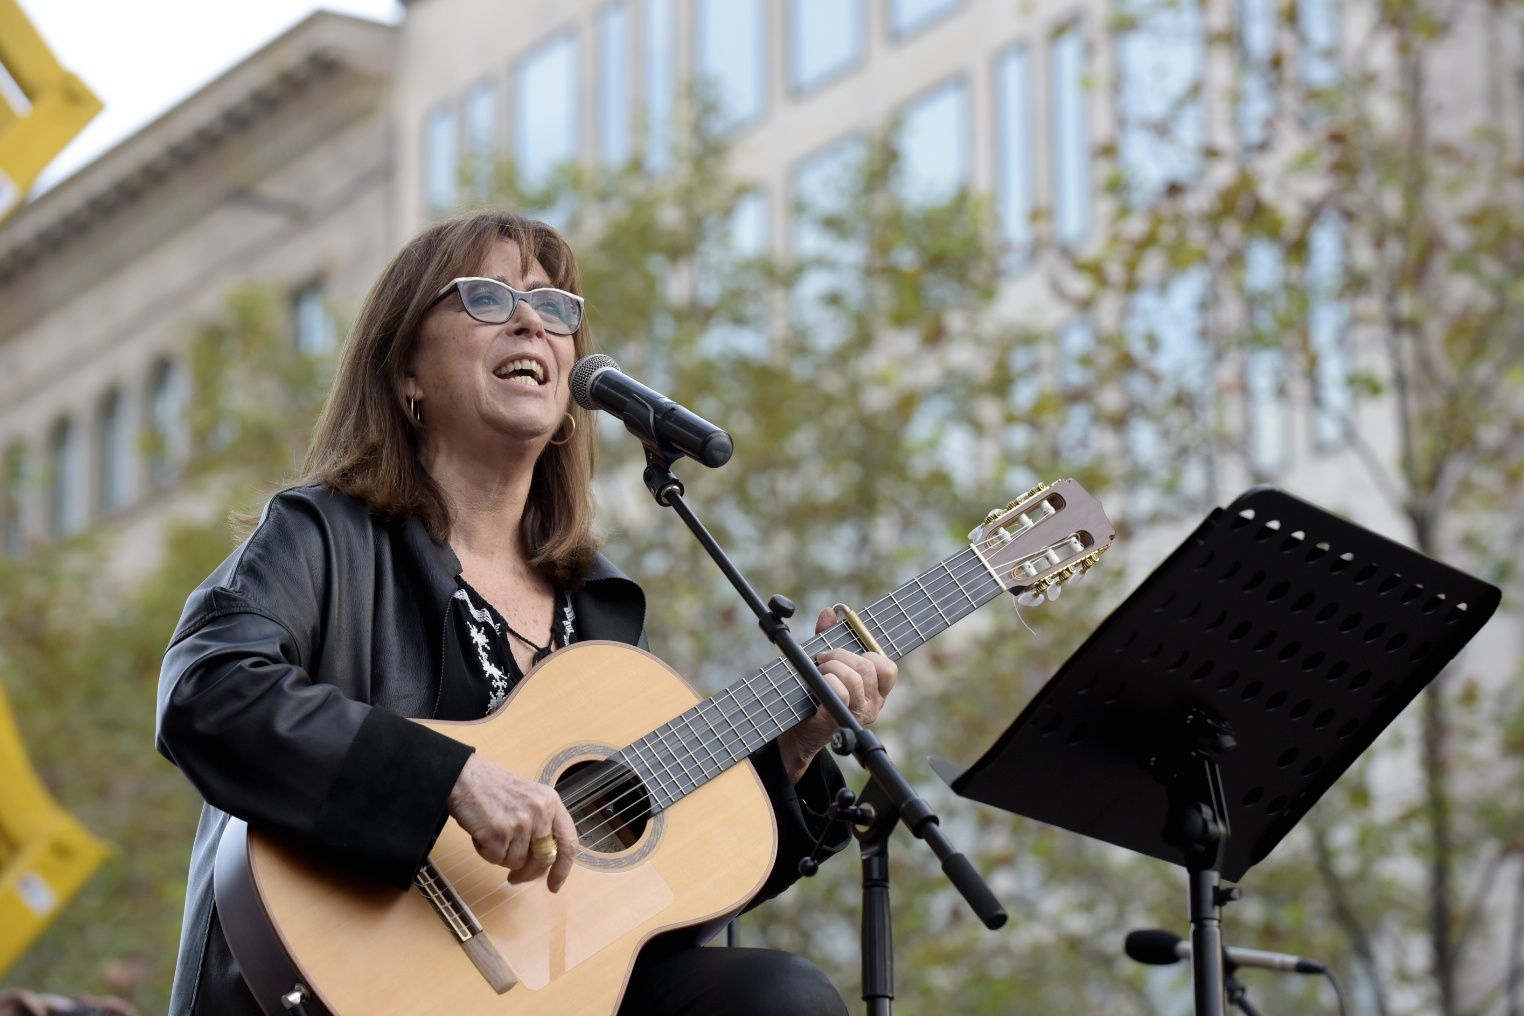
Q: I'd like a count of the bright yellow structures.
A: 2